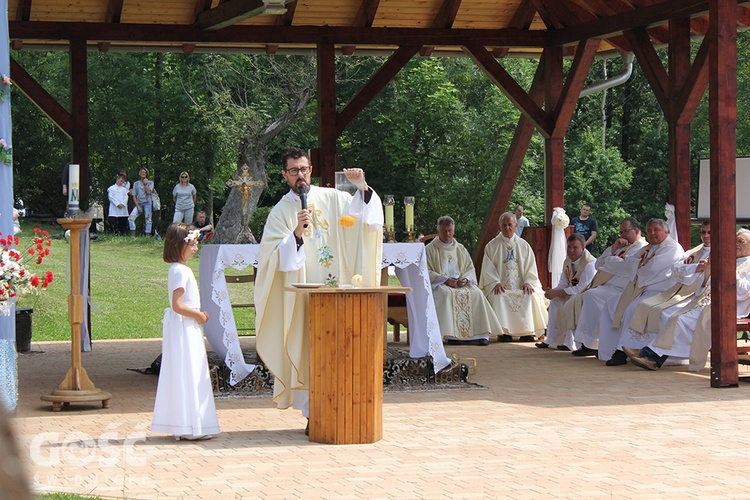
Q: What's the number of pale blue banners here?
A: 1